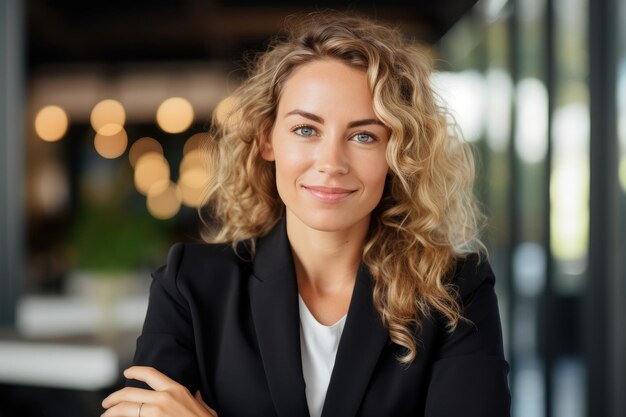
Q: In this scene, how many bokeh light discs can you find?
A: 11